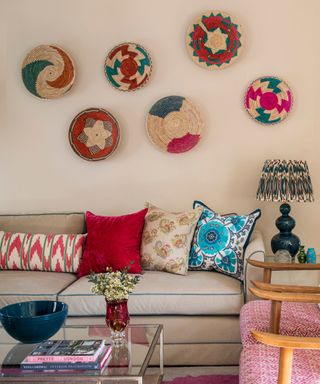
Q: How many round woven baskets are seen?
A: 6